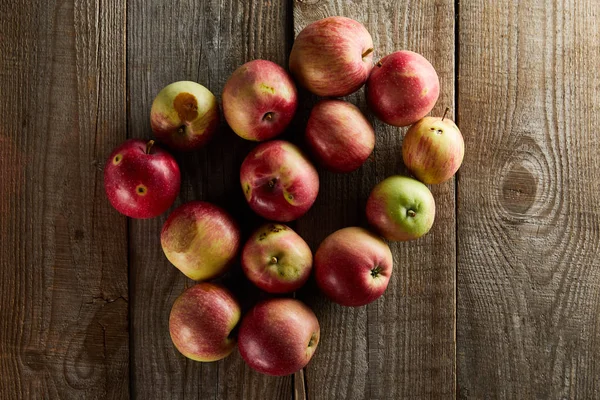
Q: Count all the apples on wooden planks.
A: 14